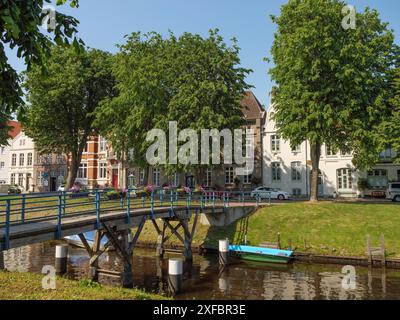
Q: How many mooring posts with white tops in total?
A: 3